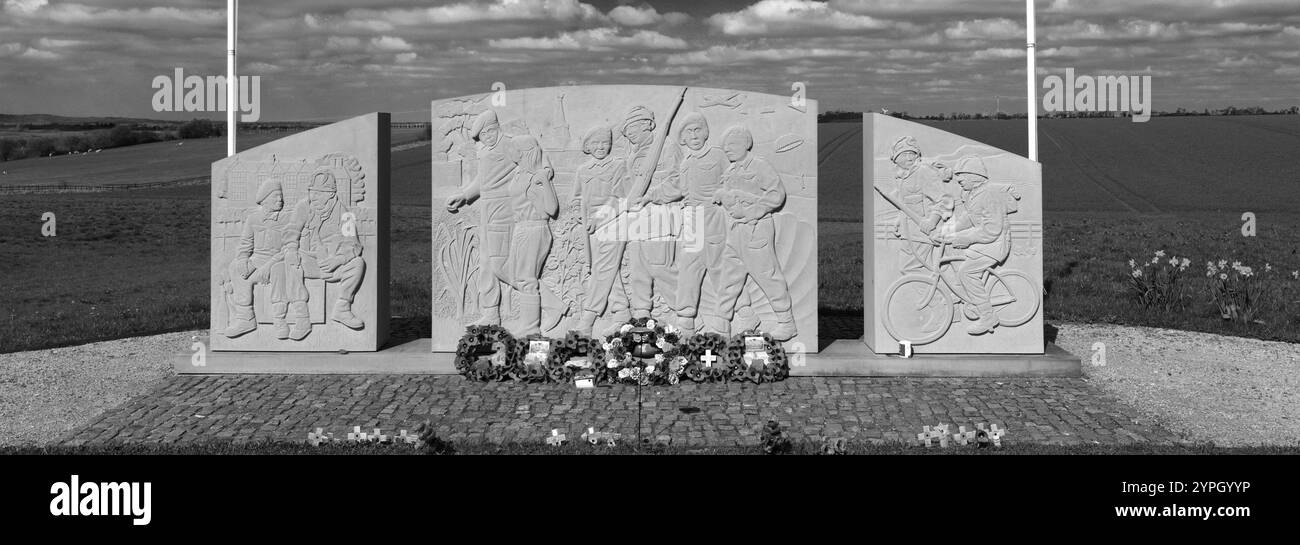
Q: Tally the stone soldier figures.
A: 10